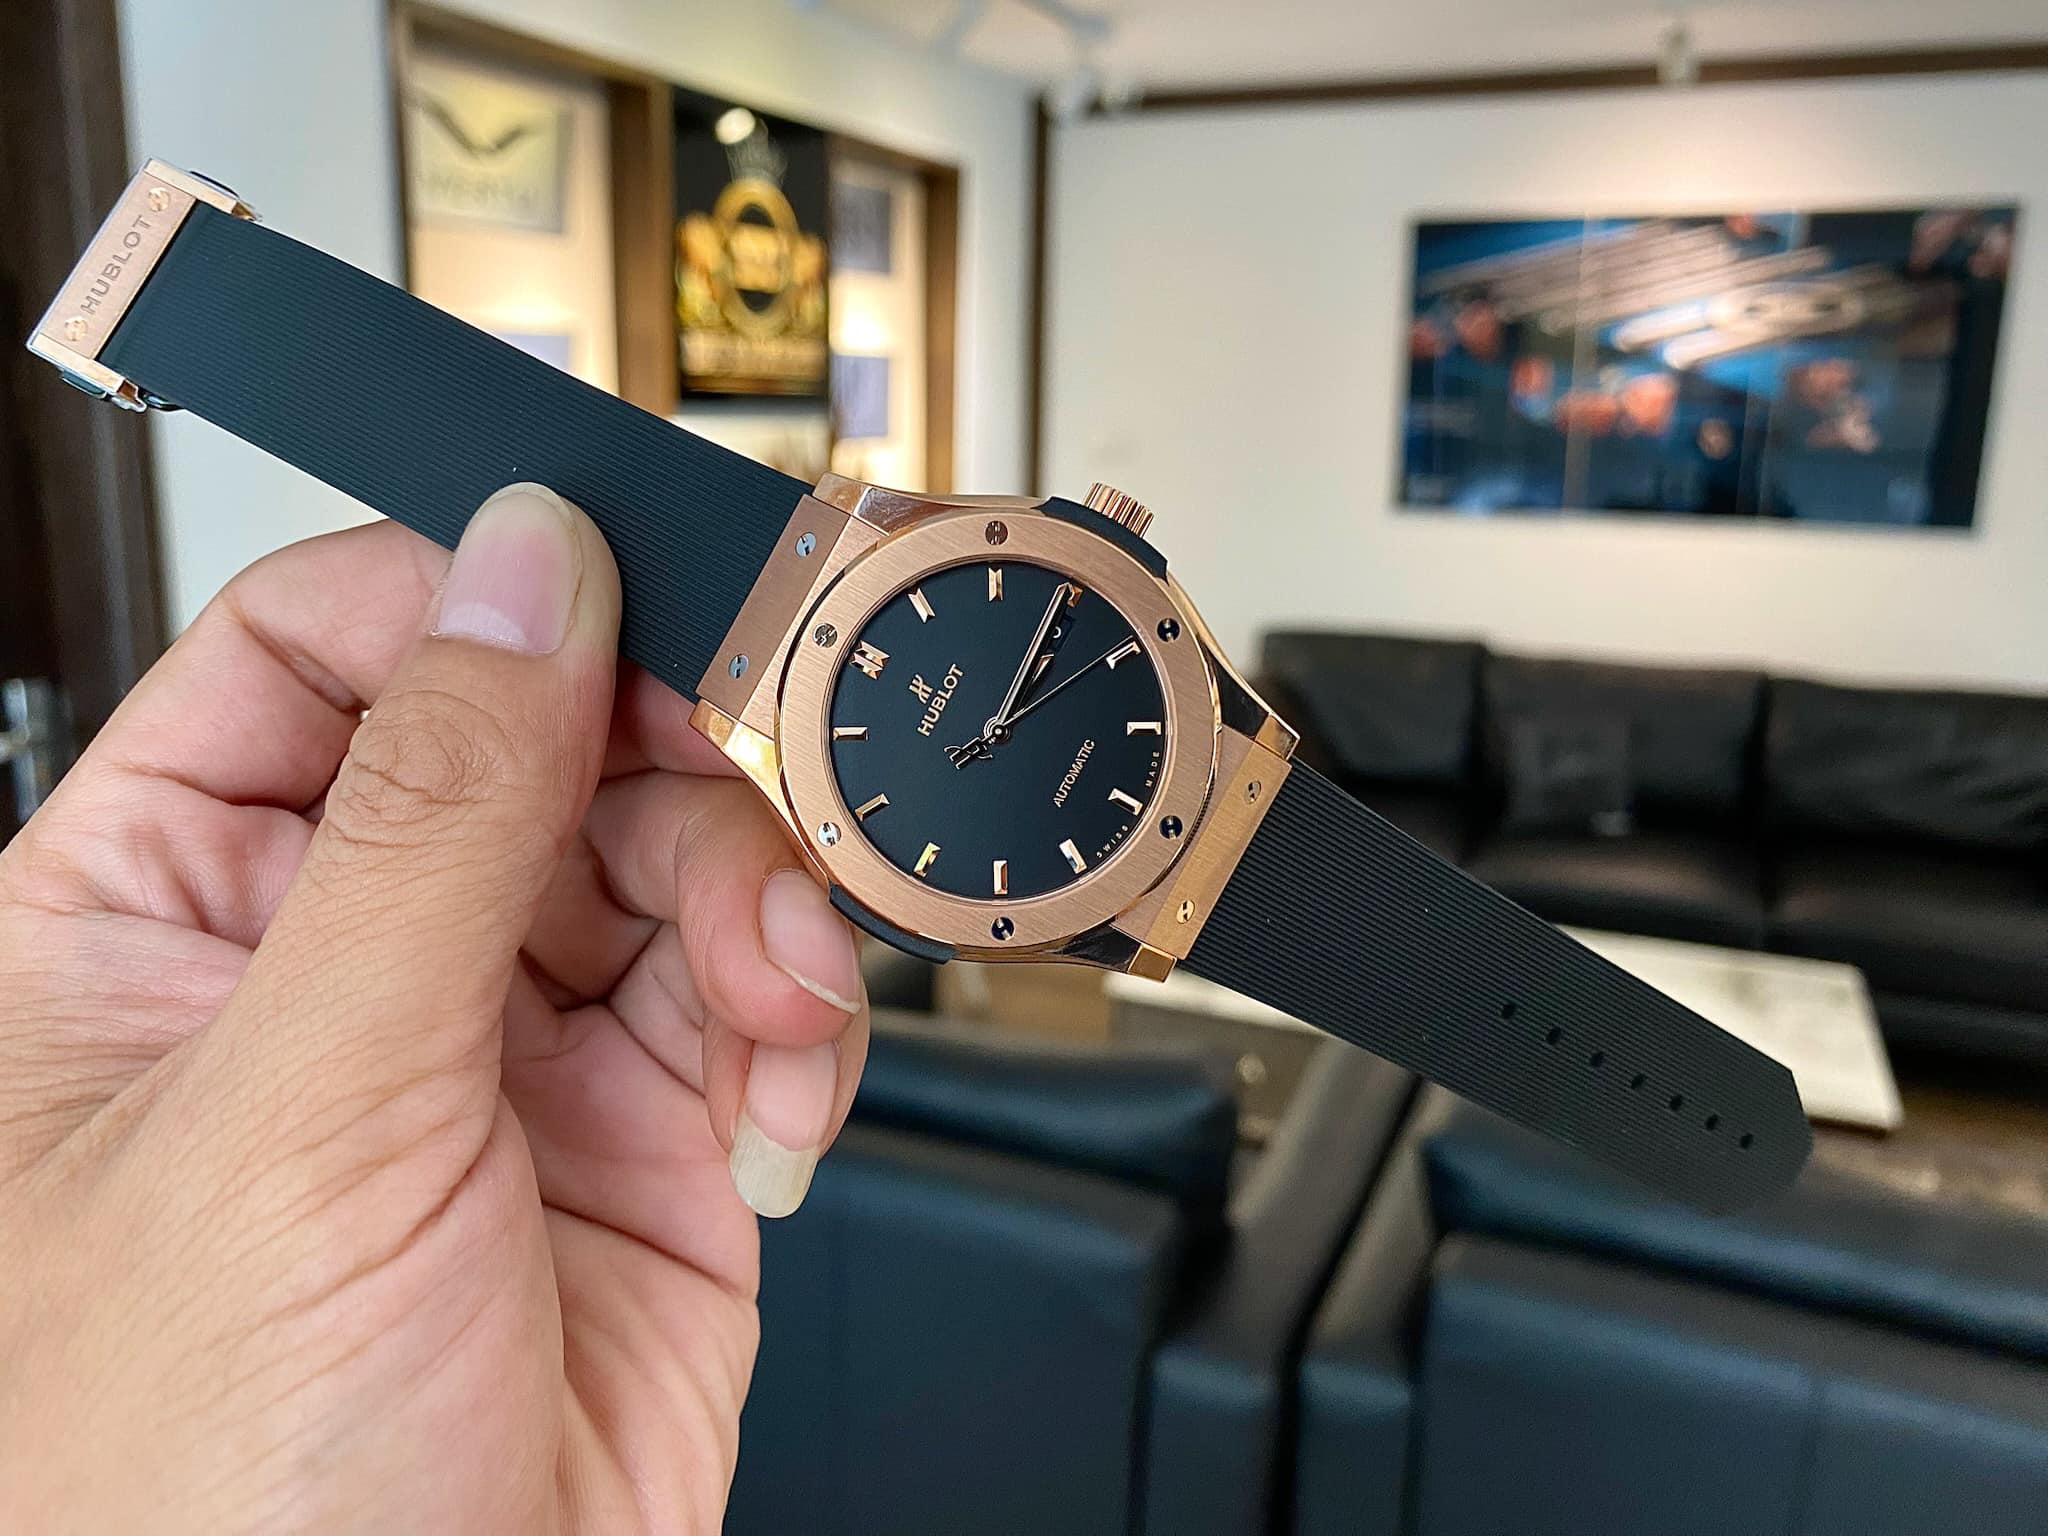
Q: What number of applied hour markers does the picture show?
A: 12